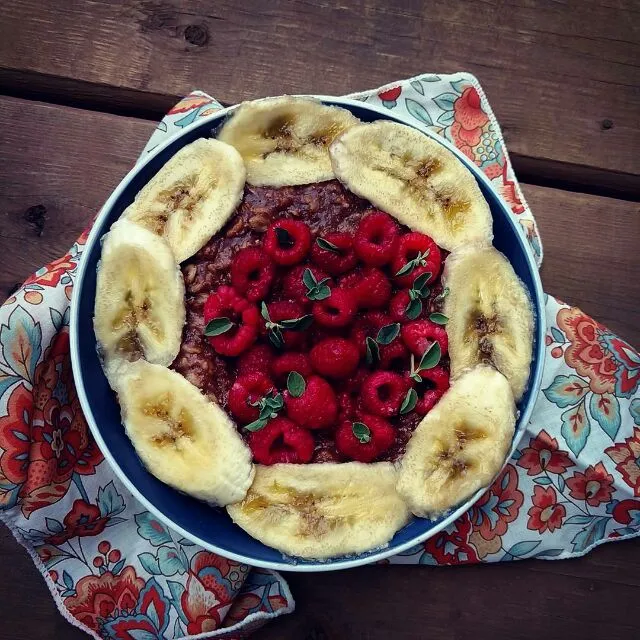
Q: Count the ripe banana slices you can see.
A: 8